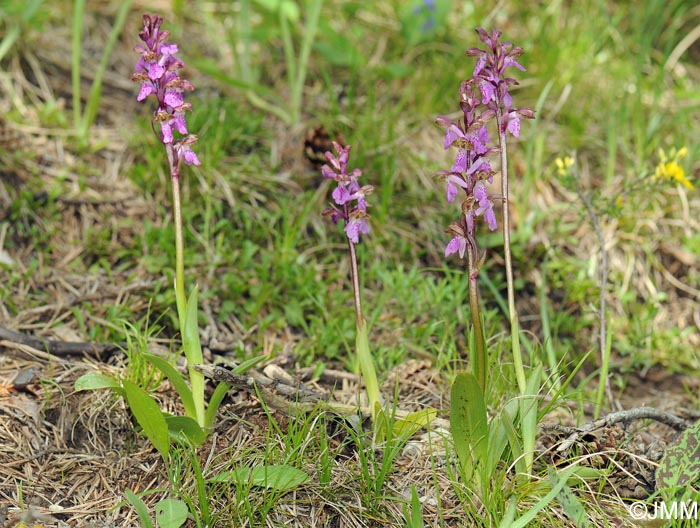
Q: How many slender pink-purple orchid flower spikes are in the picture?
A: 4